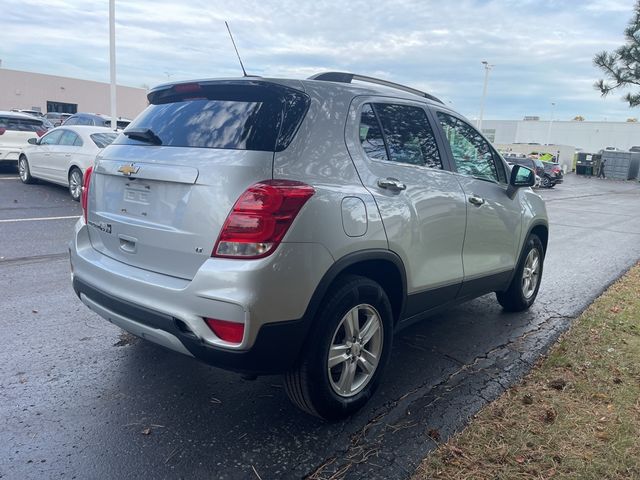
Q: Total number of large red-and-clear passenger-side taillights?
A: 1